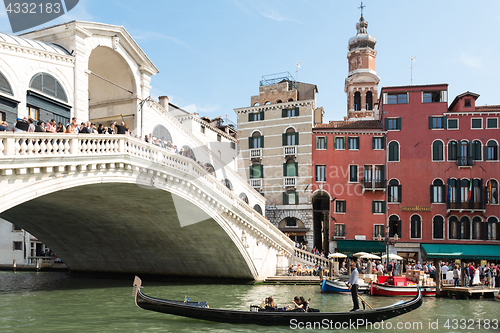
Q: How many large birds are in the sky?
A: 0